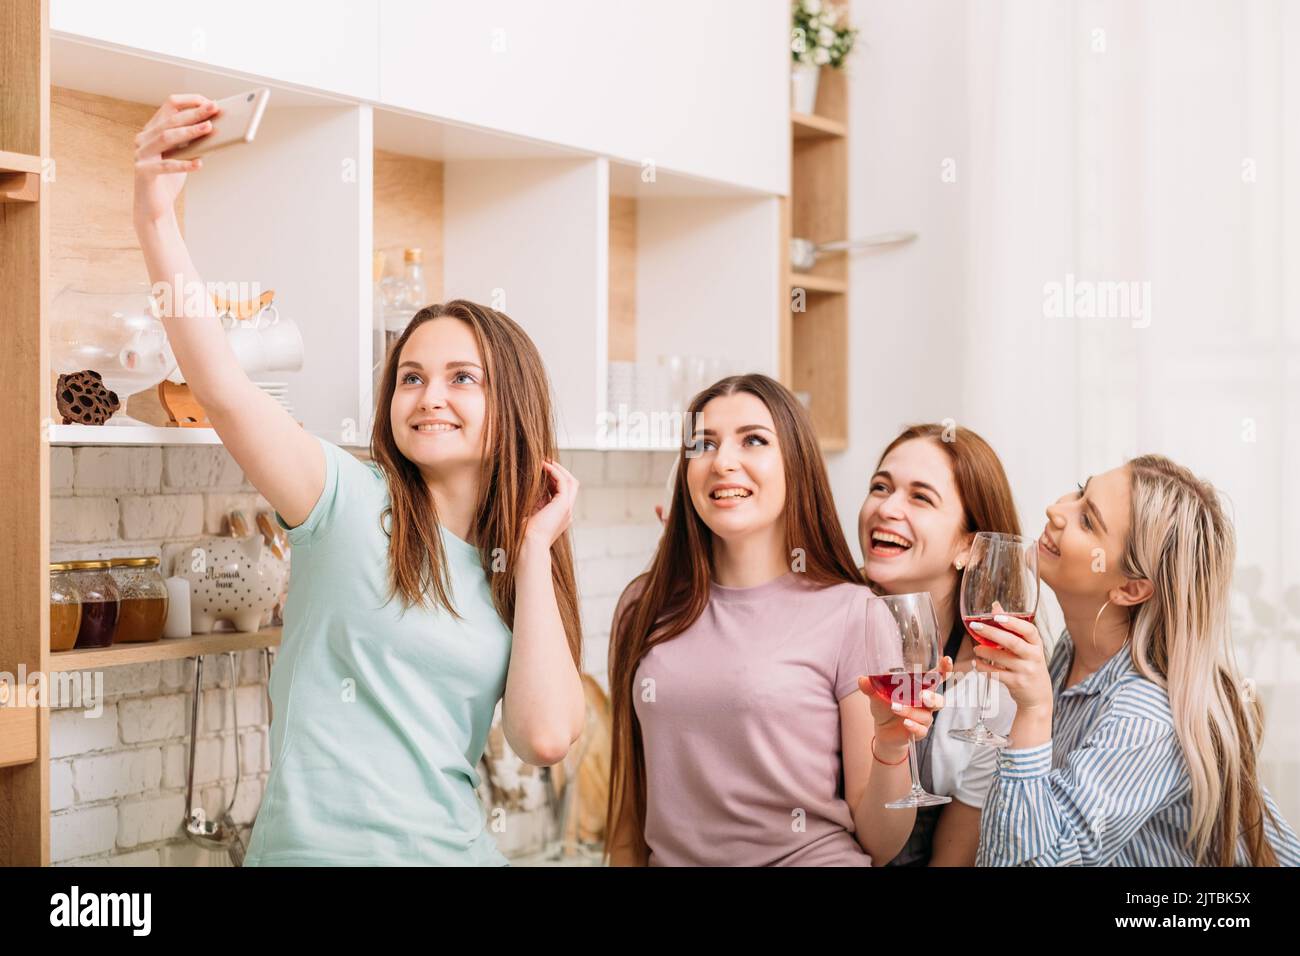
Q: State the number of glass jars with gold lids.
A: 3